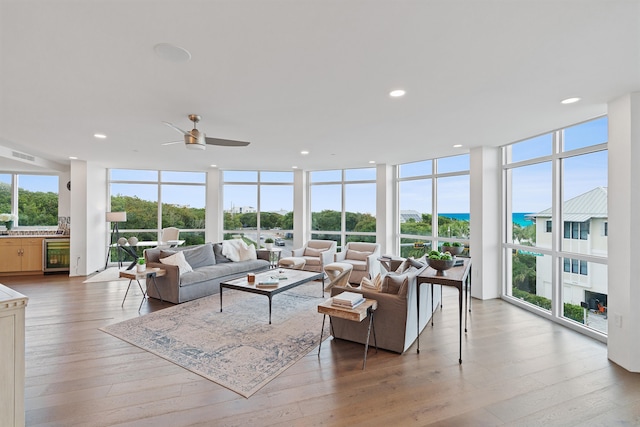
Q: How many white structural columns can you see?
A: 6